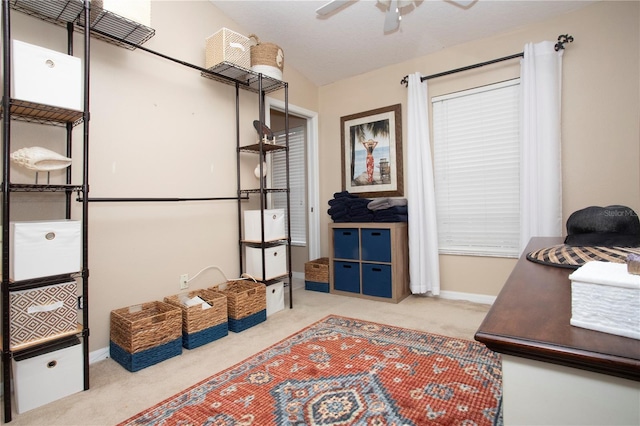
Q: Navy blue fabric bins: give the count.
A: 4